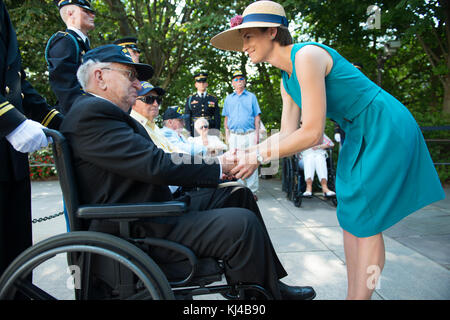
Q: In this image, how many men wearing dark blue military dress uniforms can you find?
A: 4